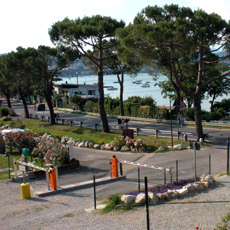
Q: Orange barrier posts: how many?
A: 2